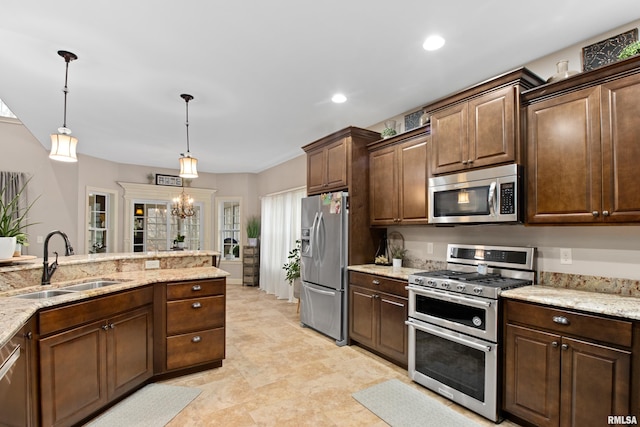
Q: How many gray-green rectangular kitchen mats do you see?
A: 2